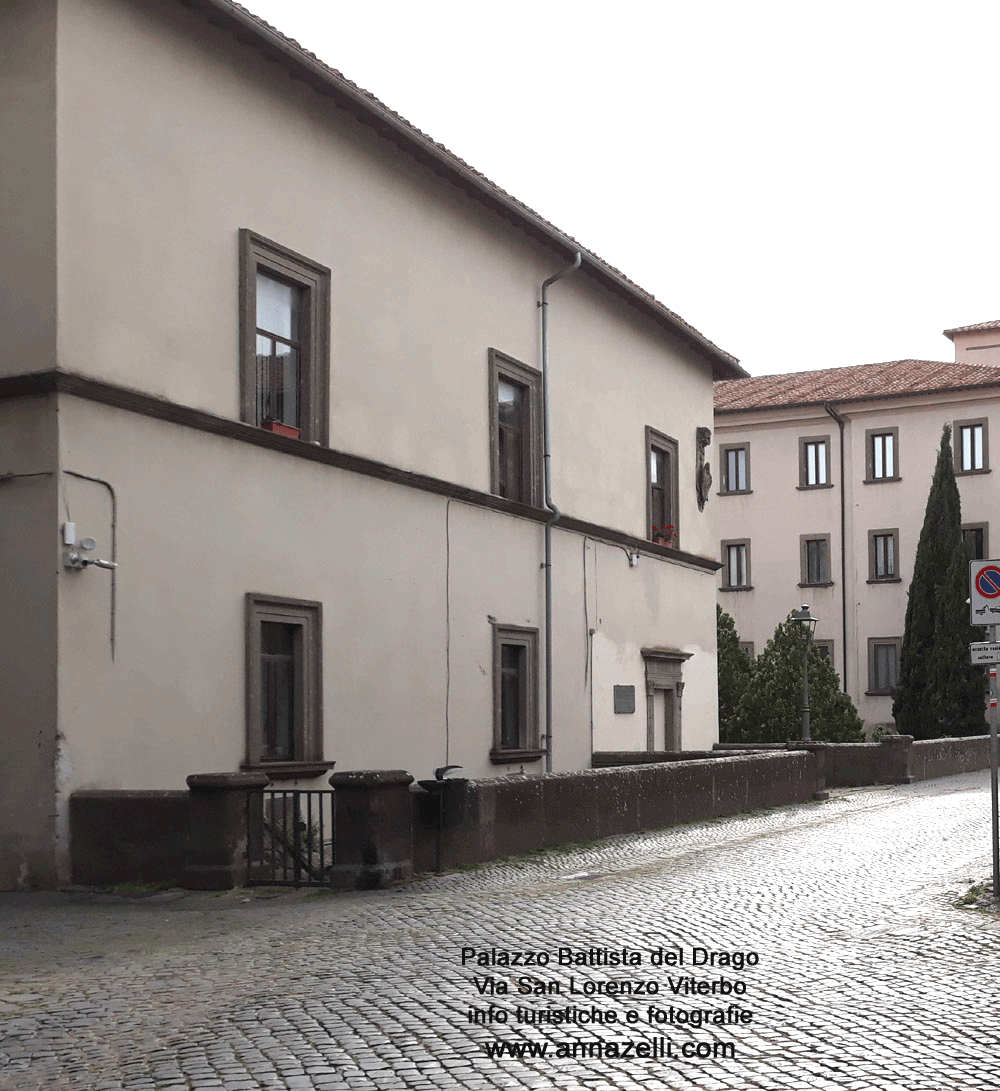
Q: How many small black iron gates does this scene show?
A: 1